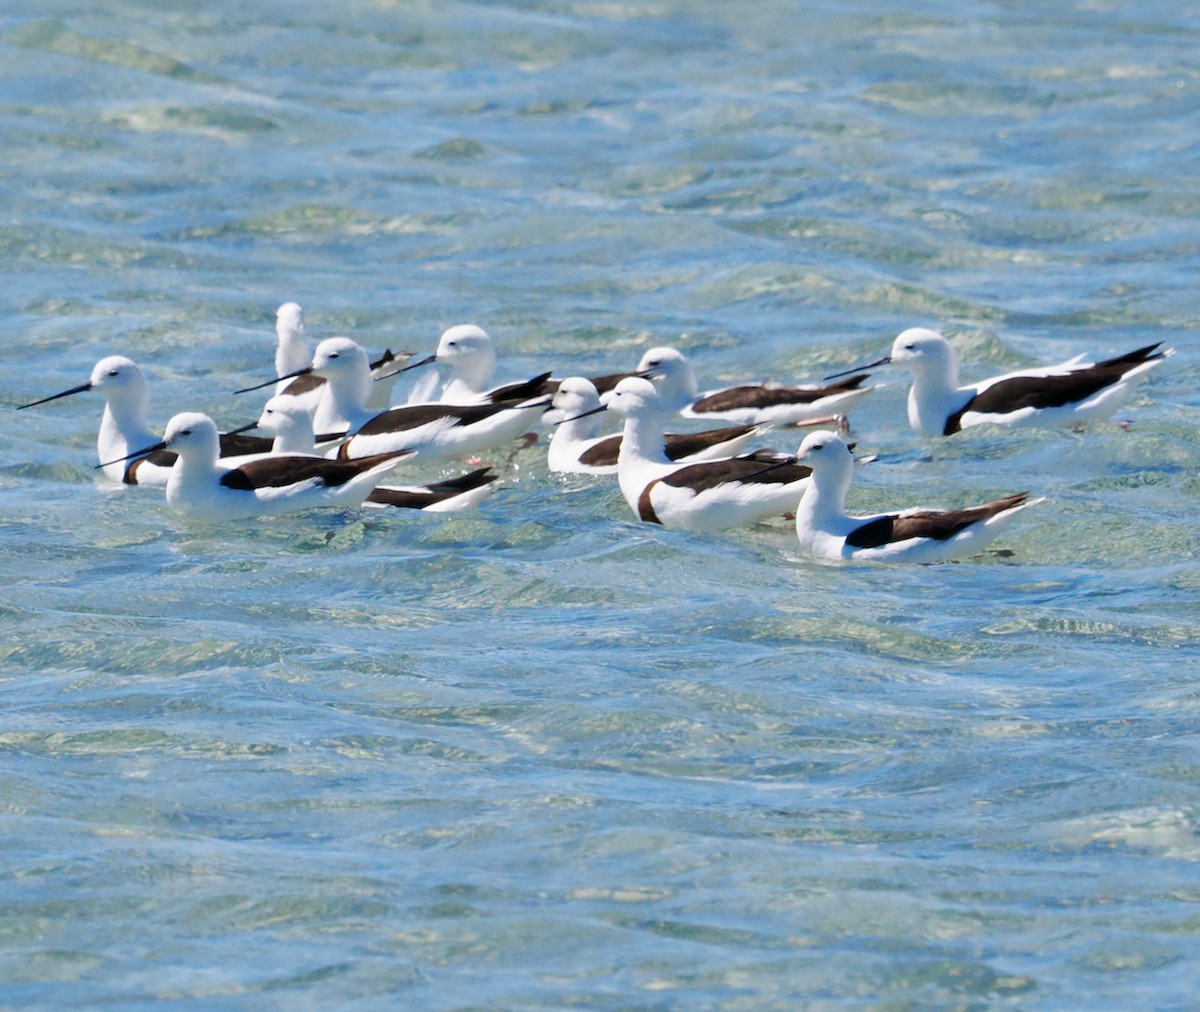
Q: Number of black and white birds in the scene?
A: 11